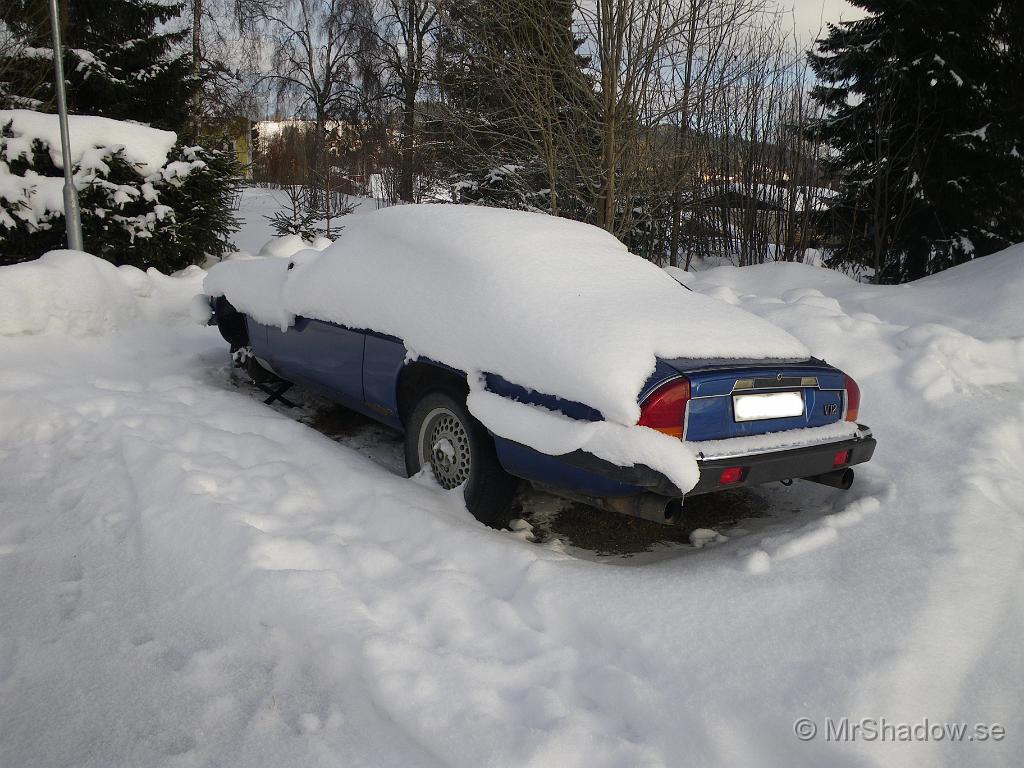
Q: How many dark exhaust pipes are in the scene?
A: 2